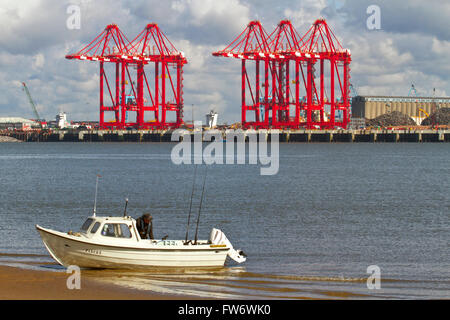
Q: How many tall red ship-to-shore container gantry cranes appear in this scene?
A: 5